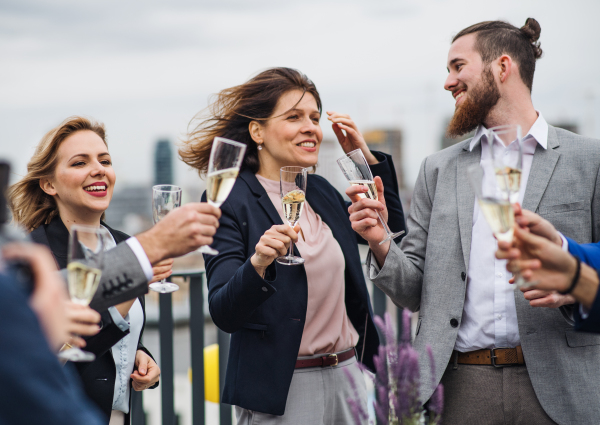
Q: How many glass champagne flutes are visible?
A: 7